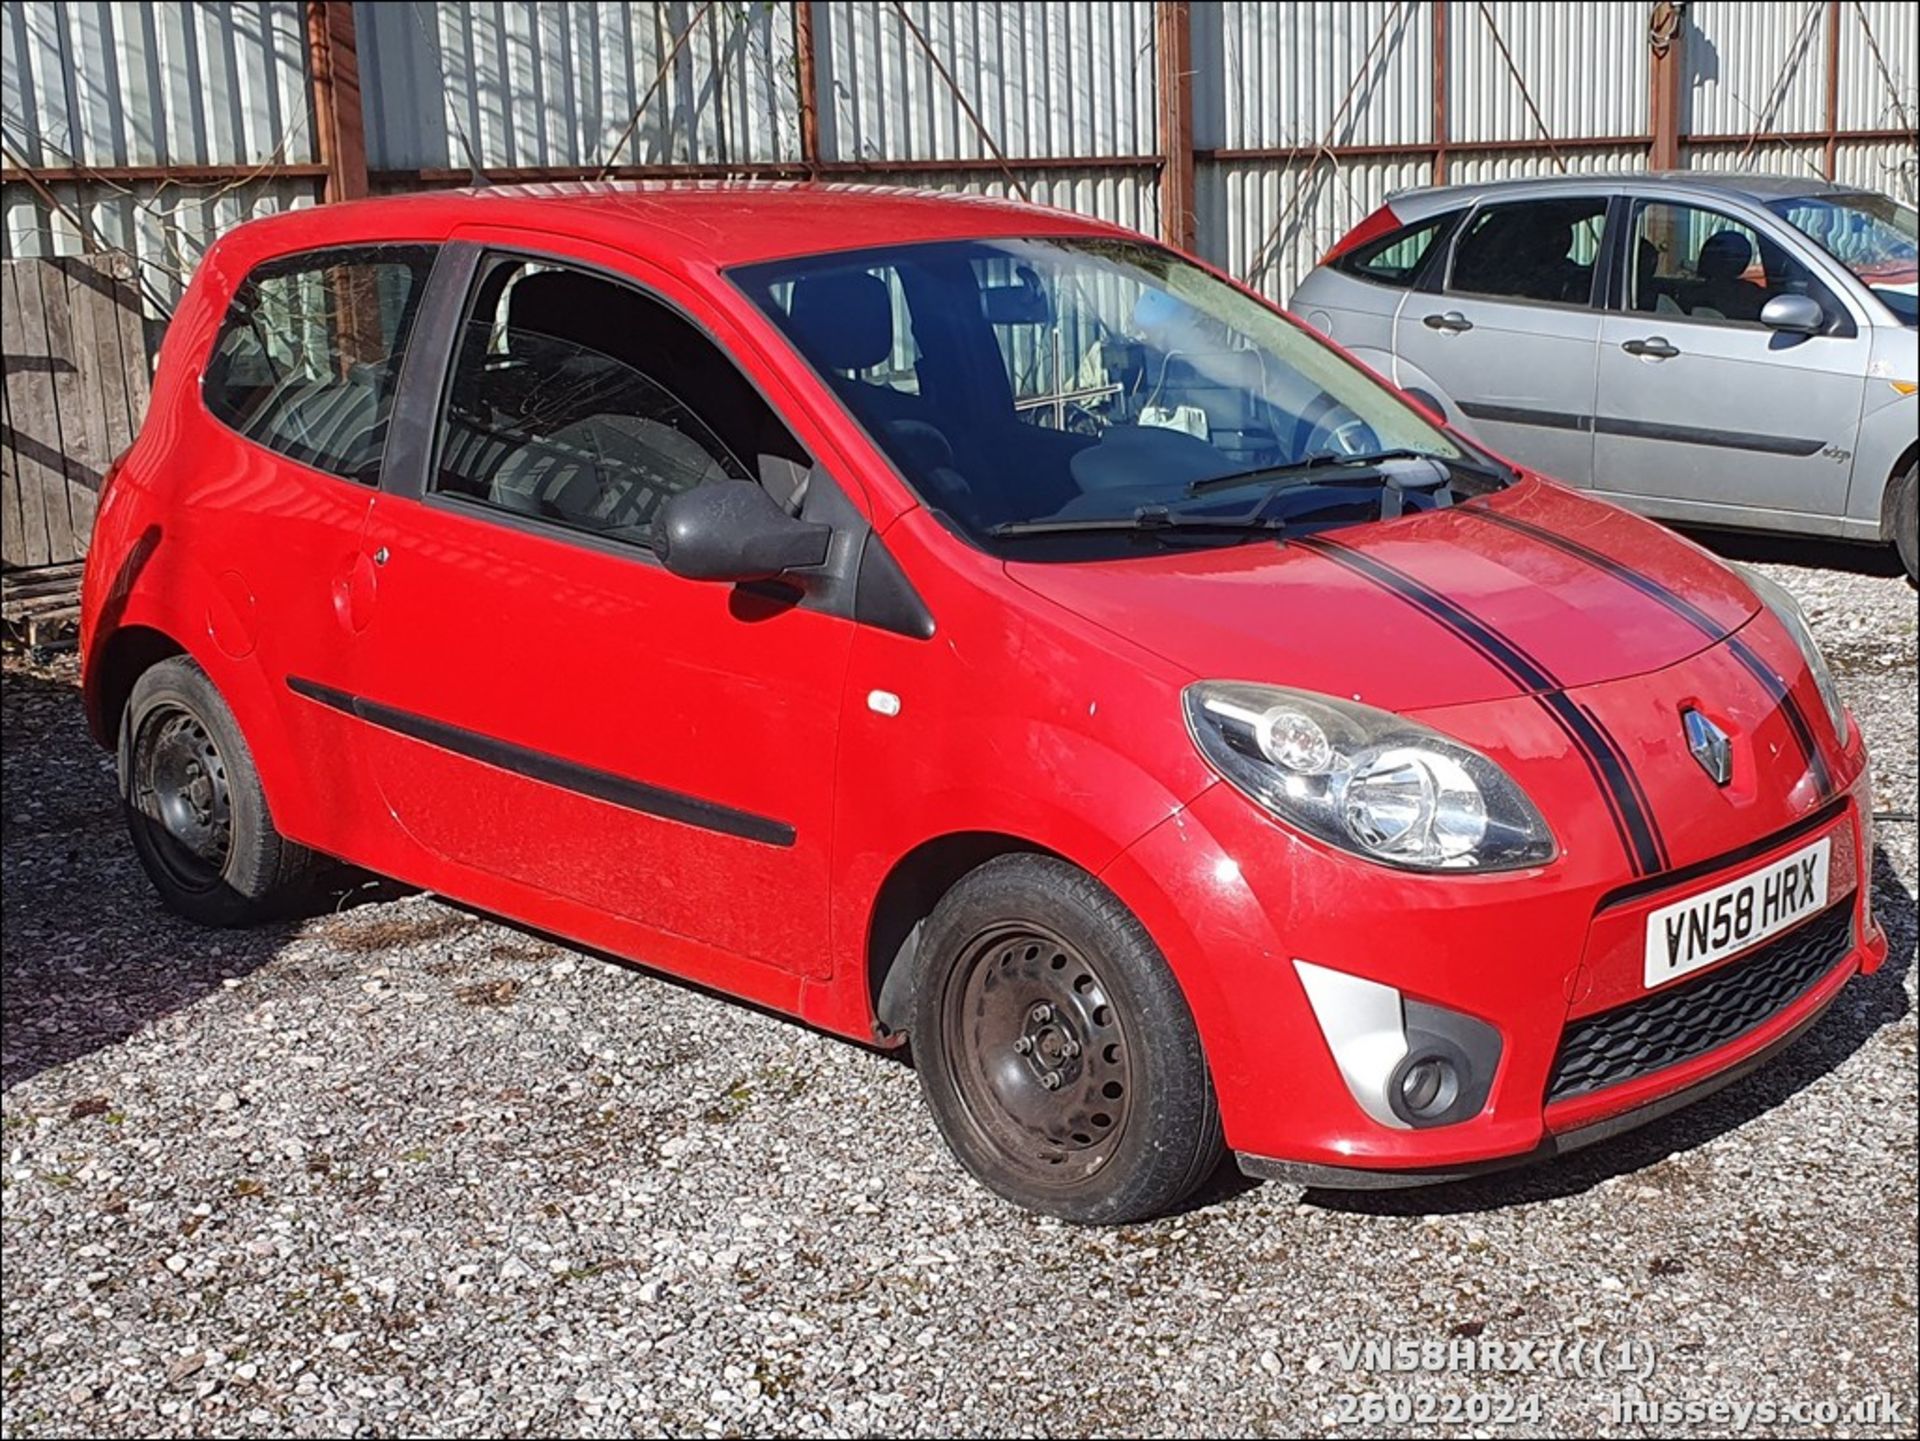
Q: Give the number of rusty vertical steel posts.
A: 6